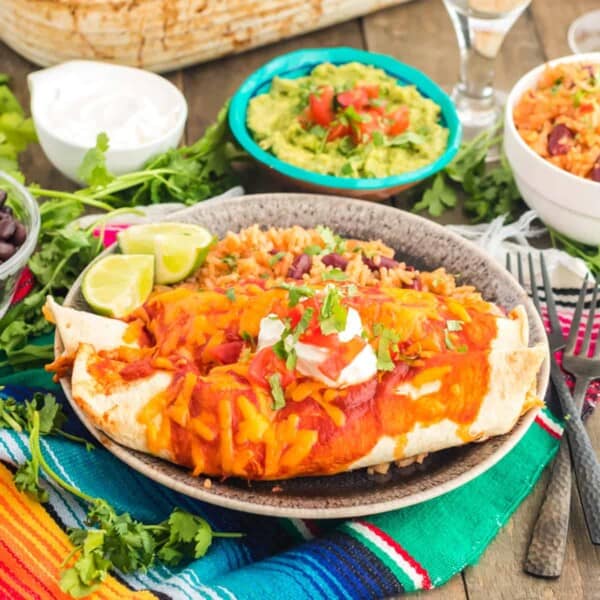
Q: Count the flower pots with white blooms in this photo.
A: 0